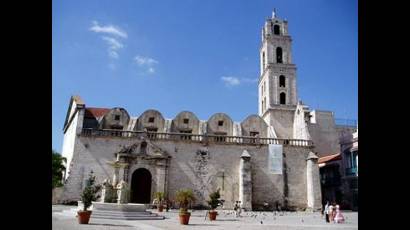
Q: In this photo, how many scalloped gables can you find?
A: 5